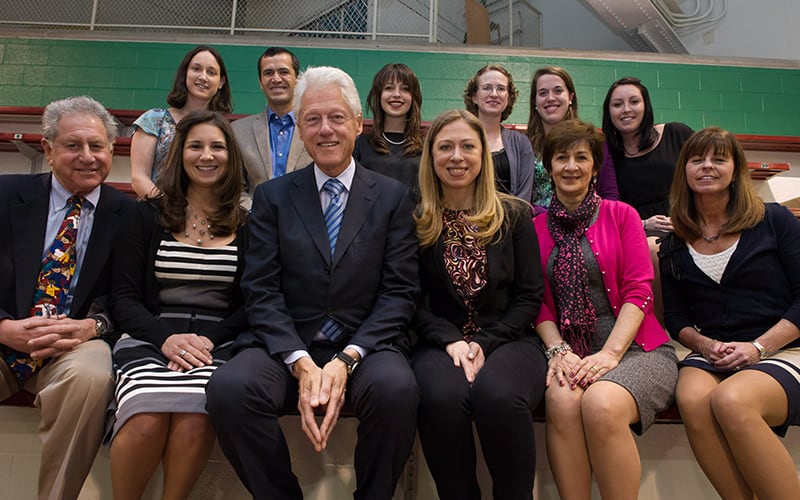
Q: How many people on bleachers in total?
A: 12